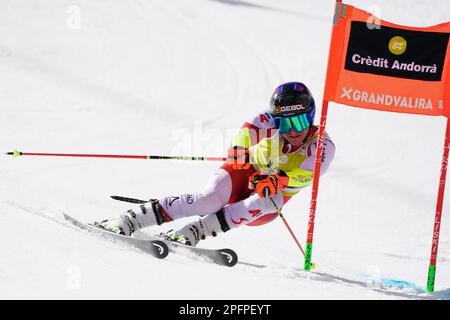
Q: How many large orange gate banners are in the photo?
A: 1